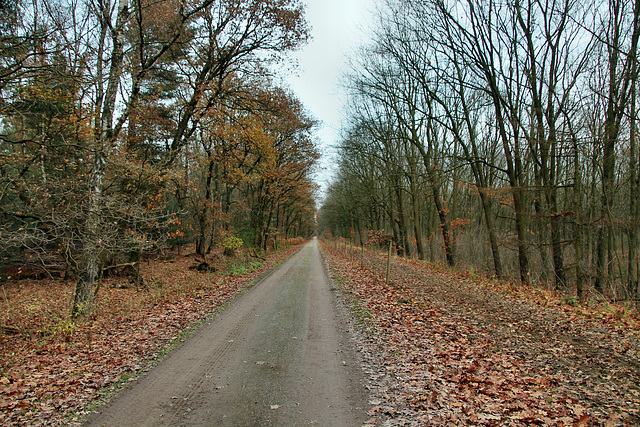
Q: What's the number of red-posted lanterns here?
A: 0